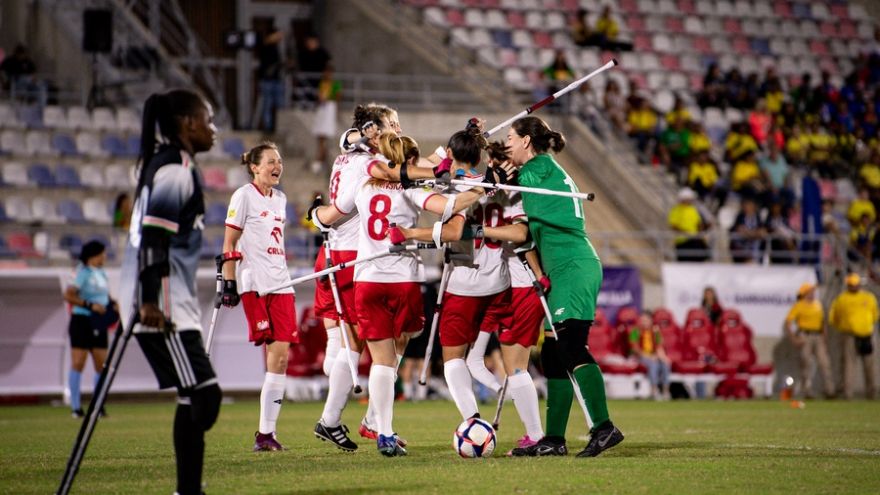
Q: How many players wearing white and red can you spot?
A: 6